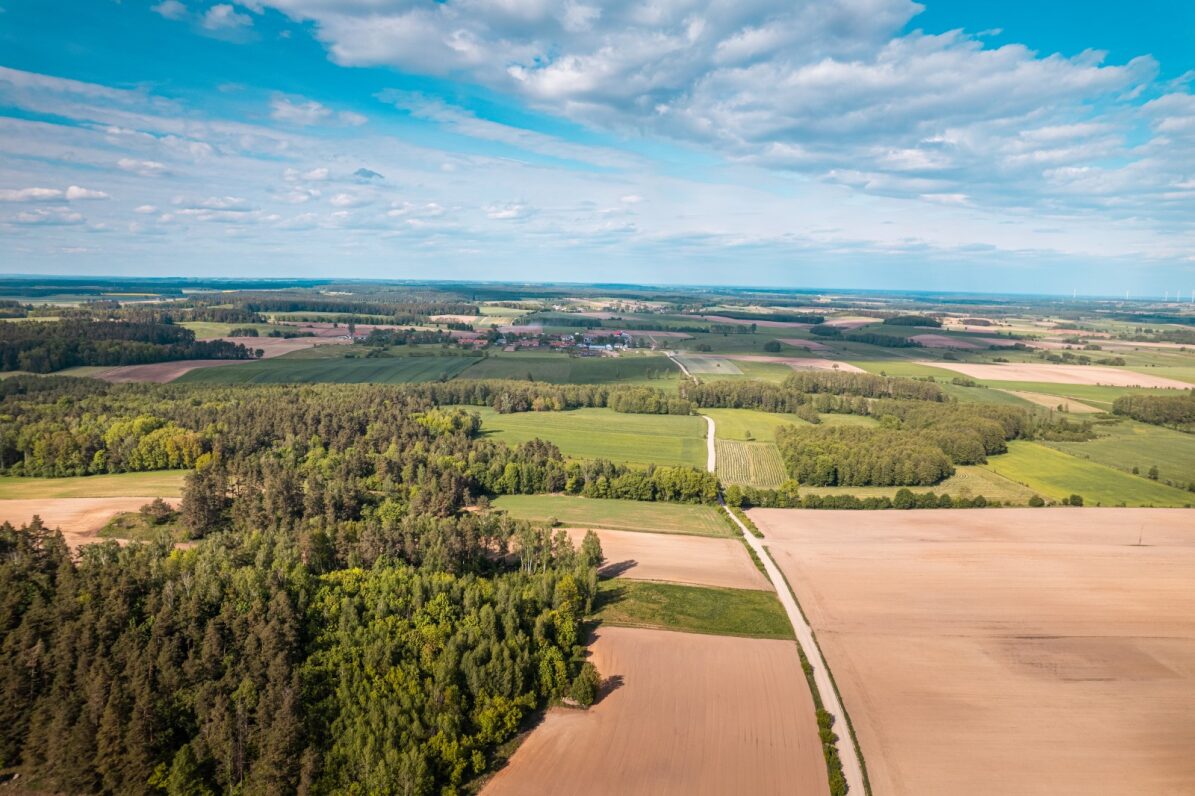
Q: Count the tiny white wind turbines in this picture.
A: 5